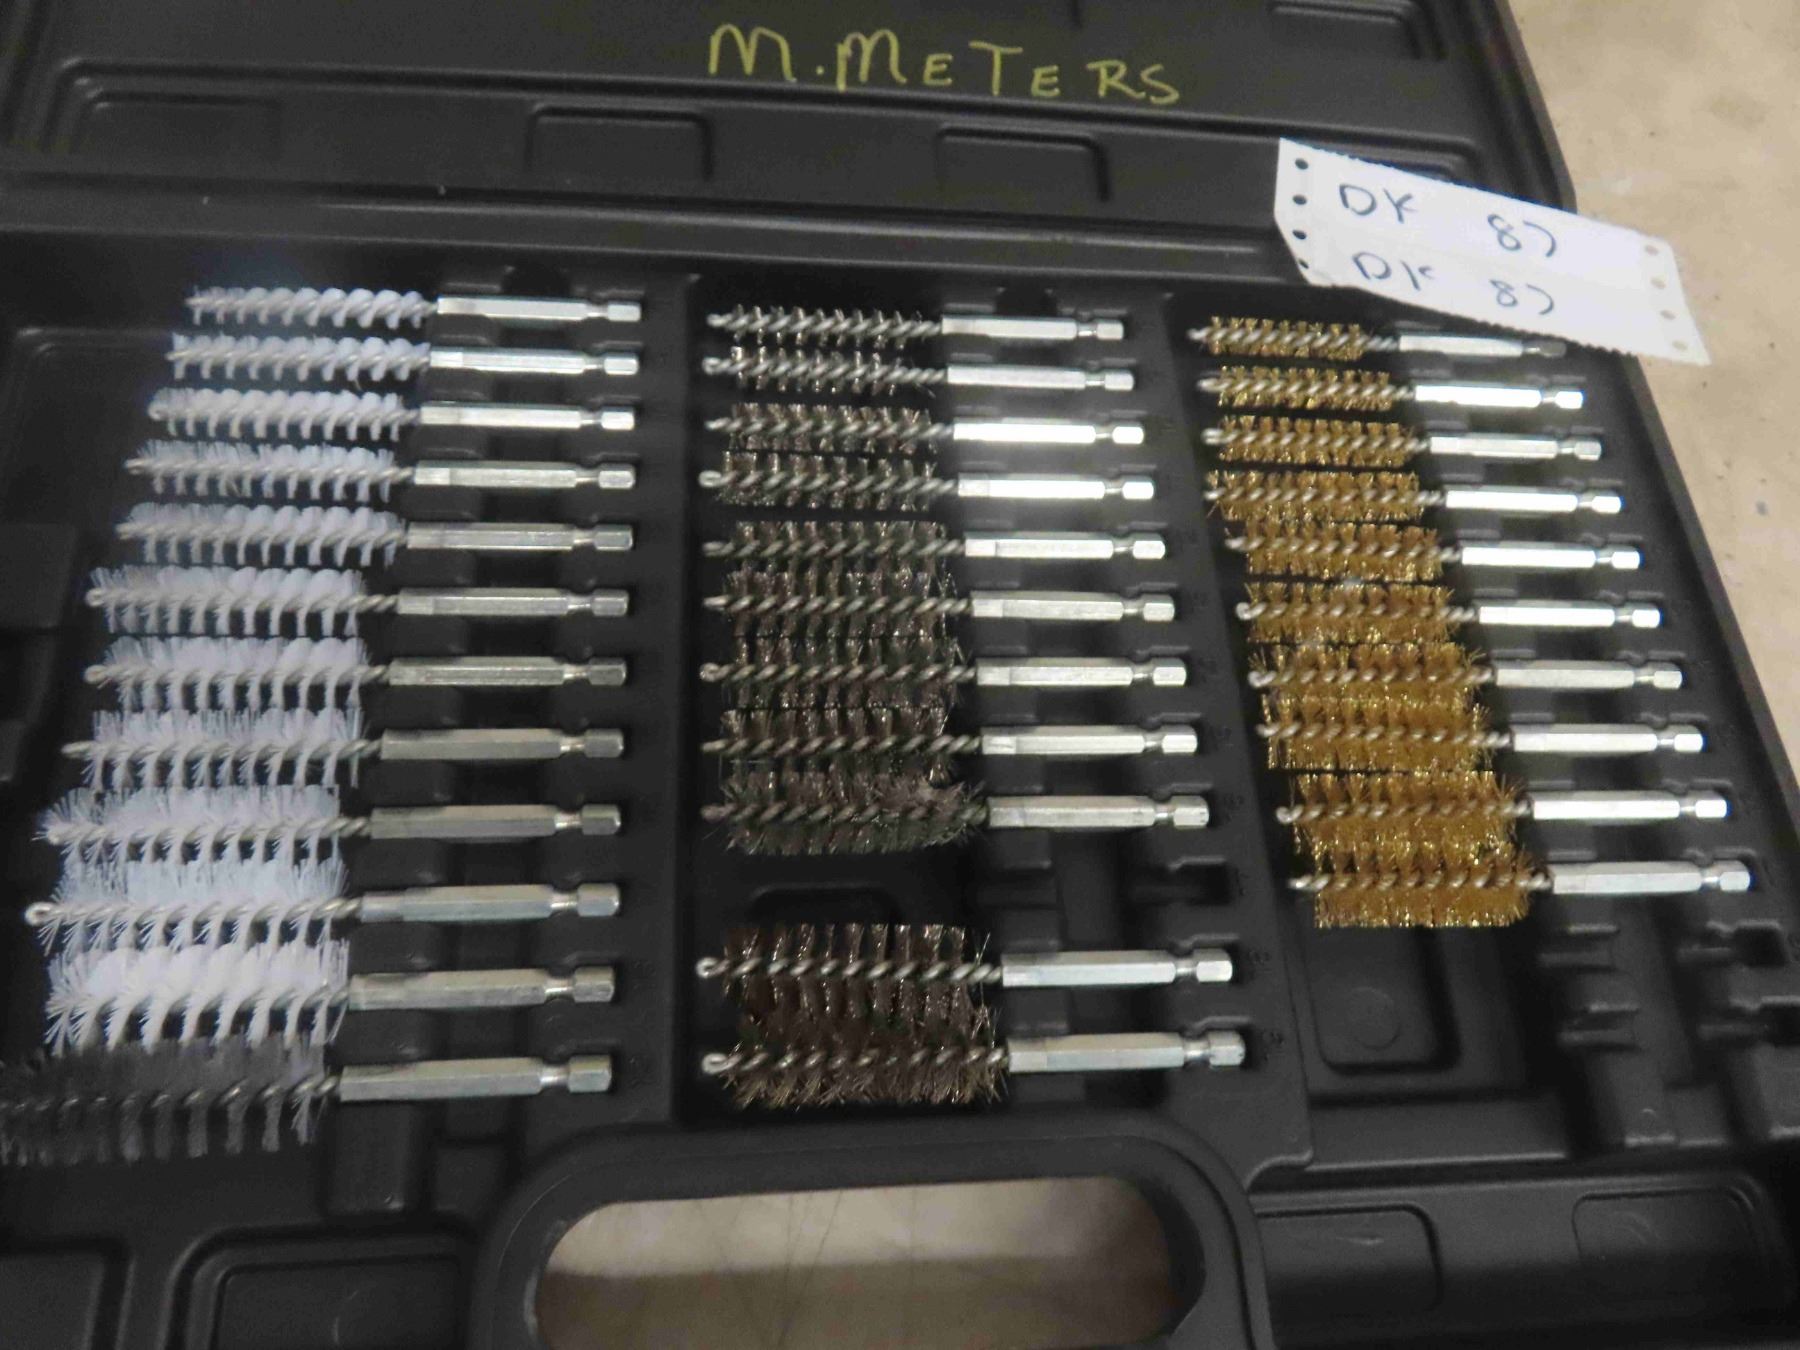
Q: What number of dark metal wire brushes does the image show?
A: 11